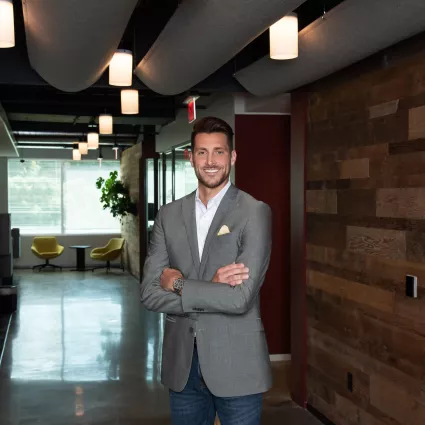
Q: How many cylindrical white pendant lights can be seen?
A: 8